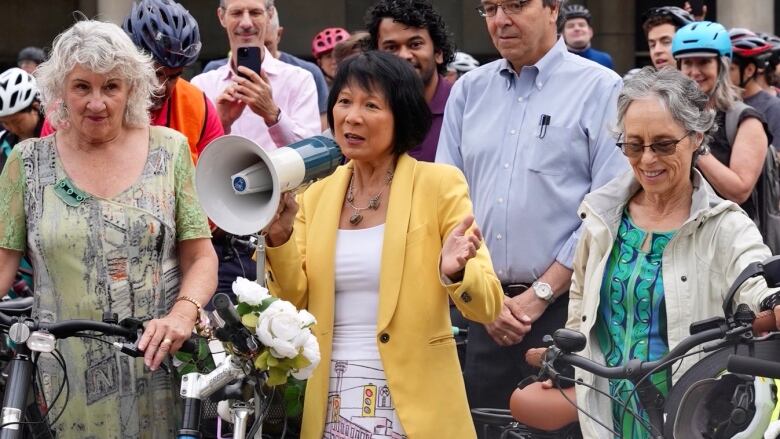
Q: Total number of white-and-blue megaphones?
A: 1